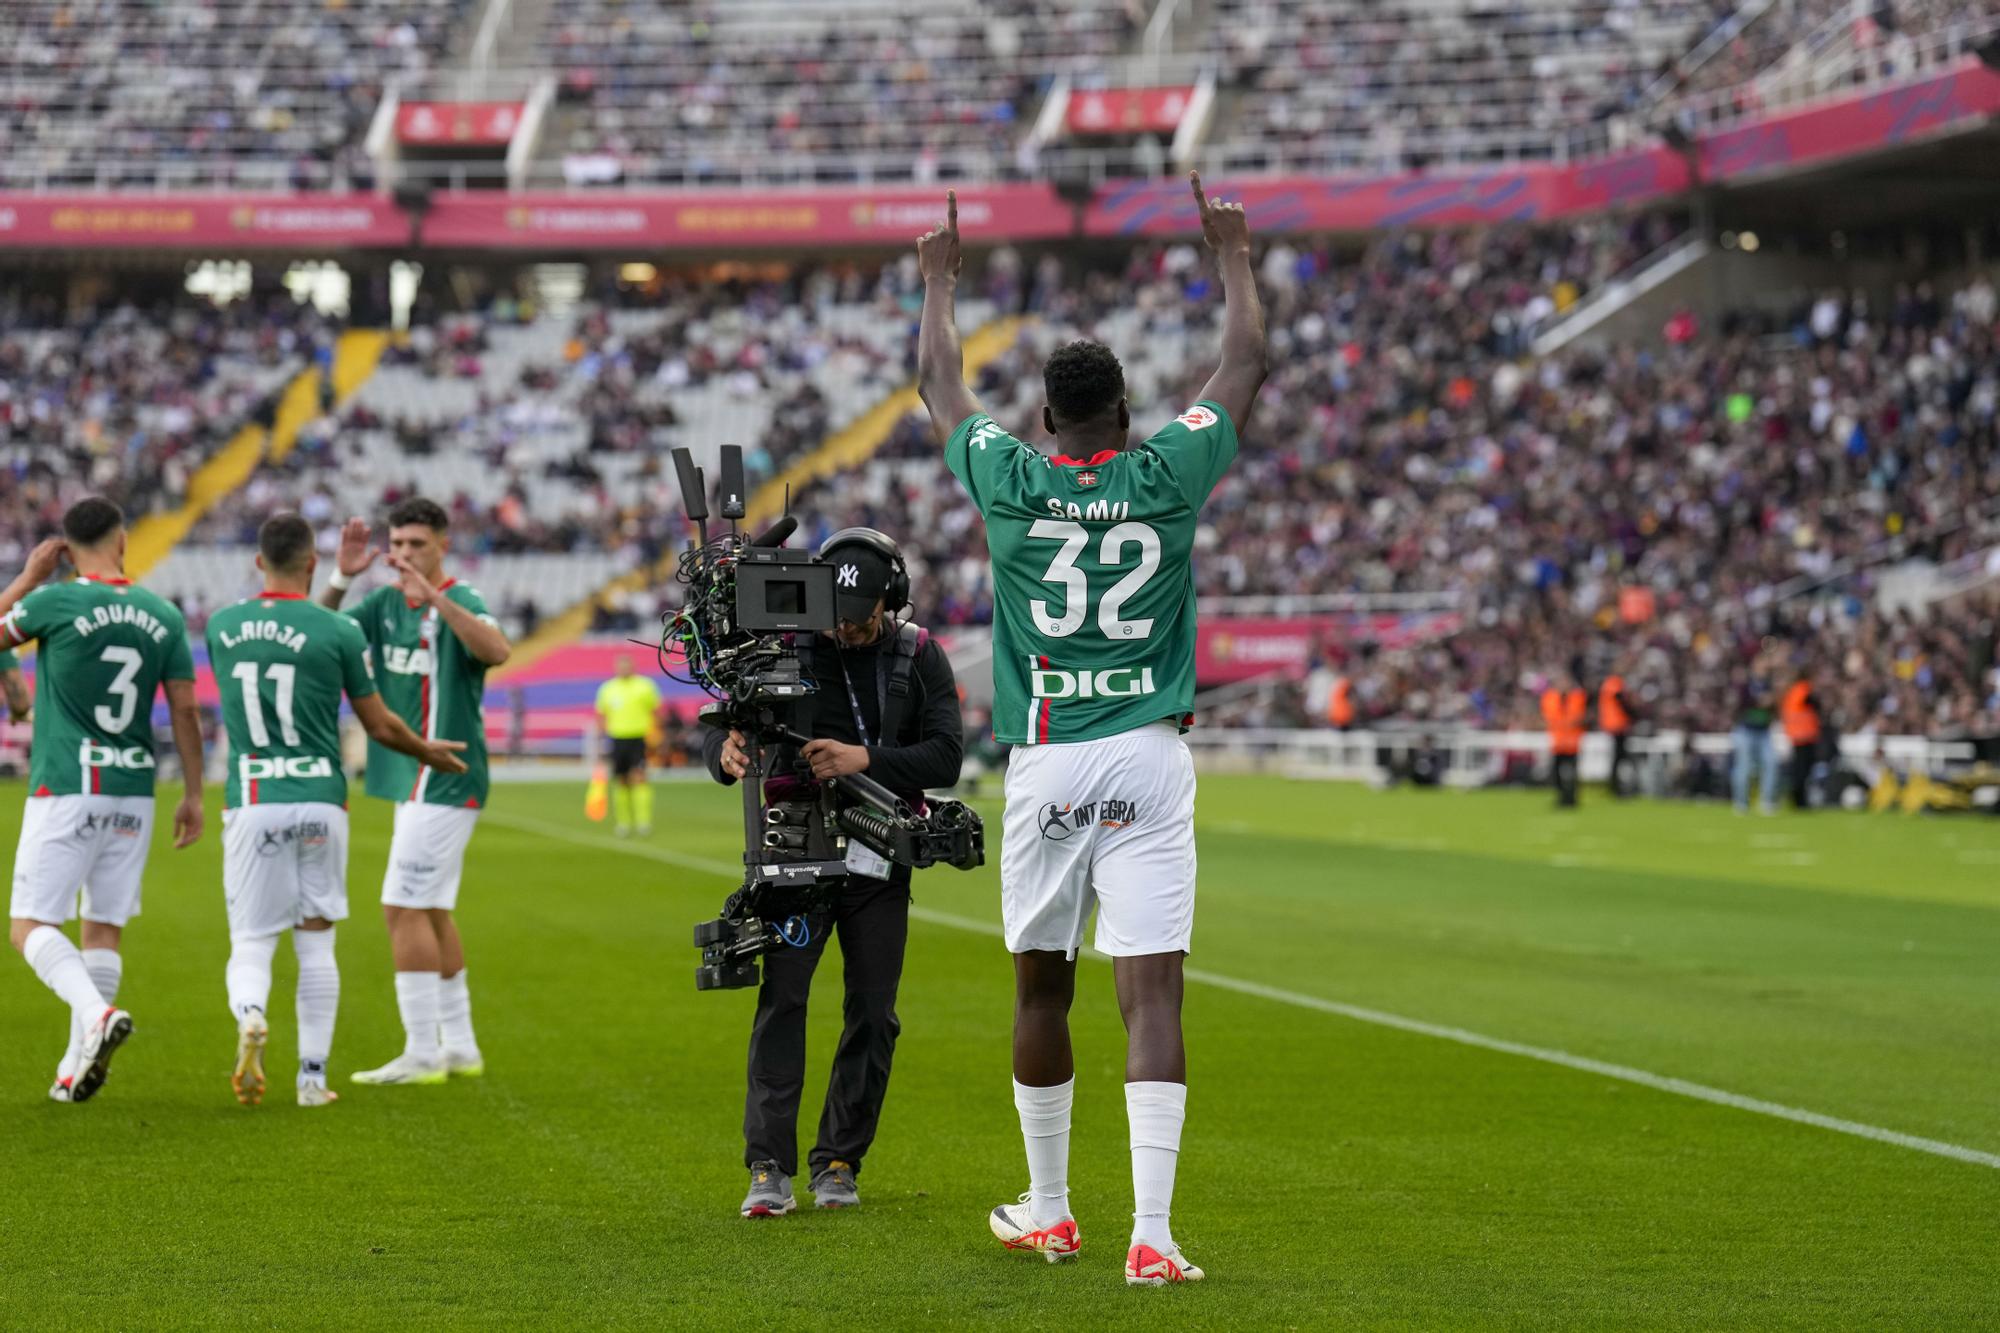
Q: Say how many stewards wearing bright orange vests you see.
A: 4